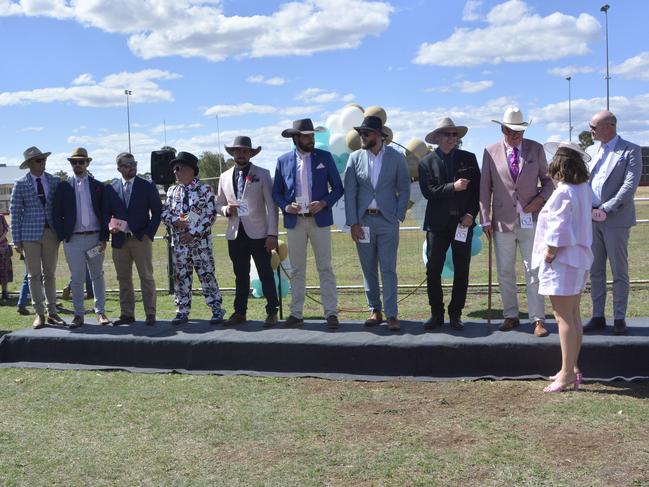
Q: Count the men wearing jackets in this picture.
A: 10